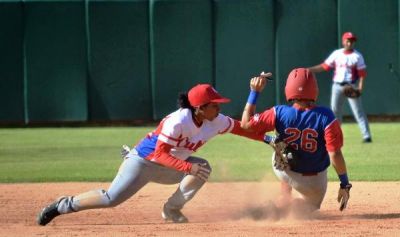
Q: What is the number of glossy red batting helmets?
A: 1